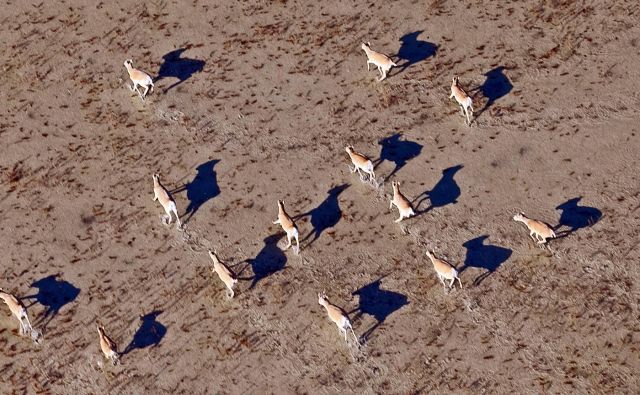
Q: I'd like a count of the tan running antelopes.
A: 13